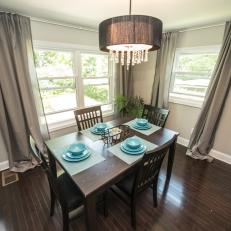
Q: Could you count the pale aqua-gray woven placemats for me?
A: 4